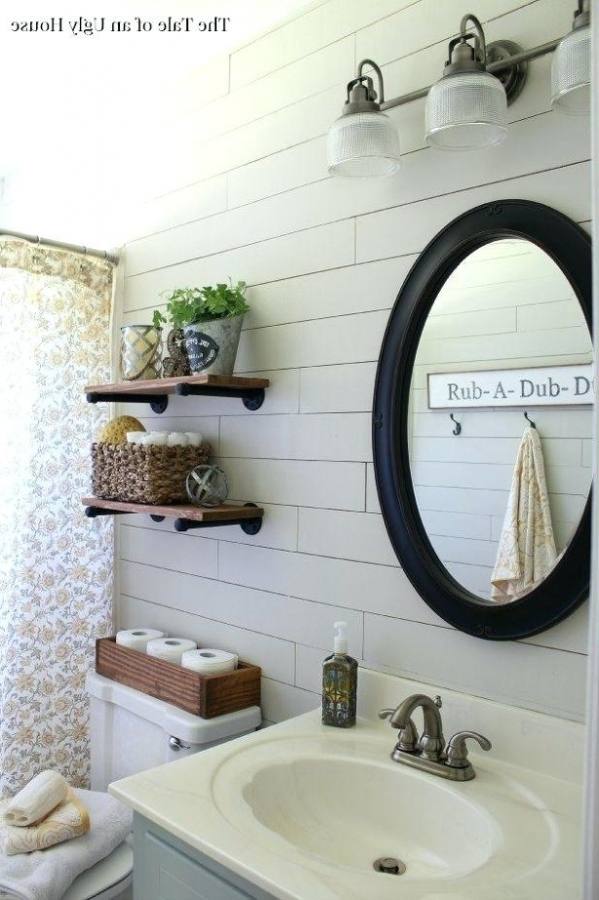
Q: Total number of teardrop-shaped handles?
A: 2